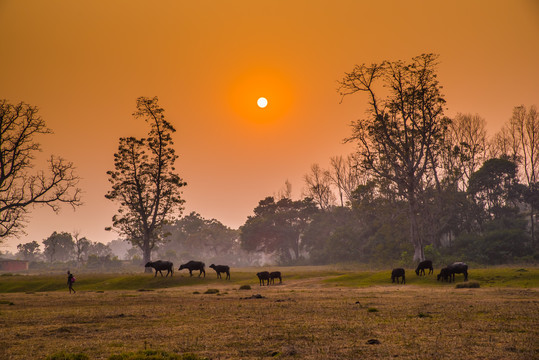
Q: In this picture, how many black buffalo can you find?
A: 9